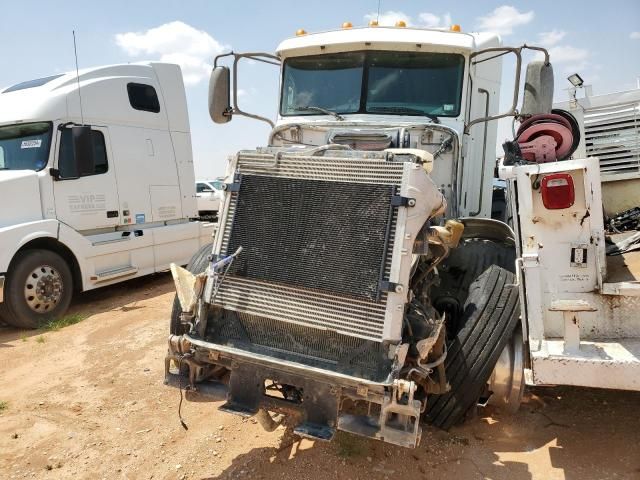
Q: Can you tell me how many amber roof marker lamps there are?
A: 5